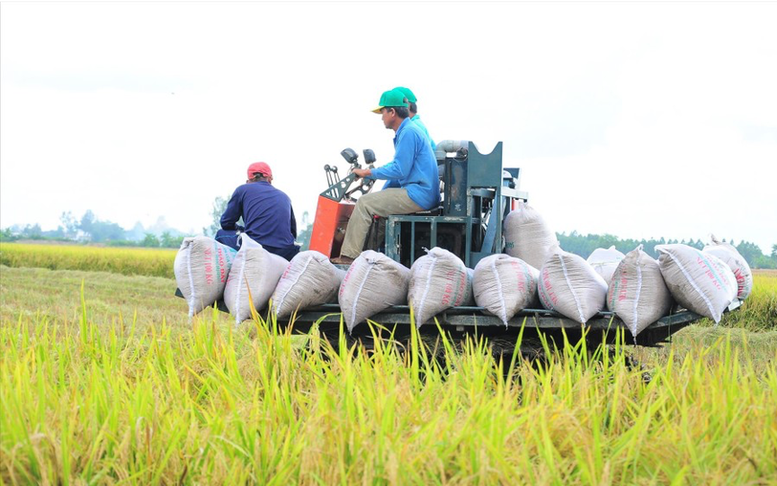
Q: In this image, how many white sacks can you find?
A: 12